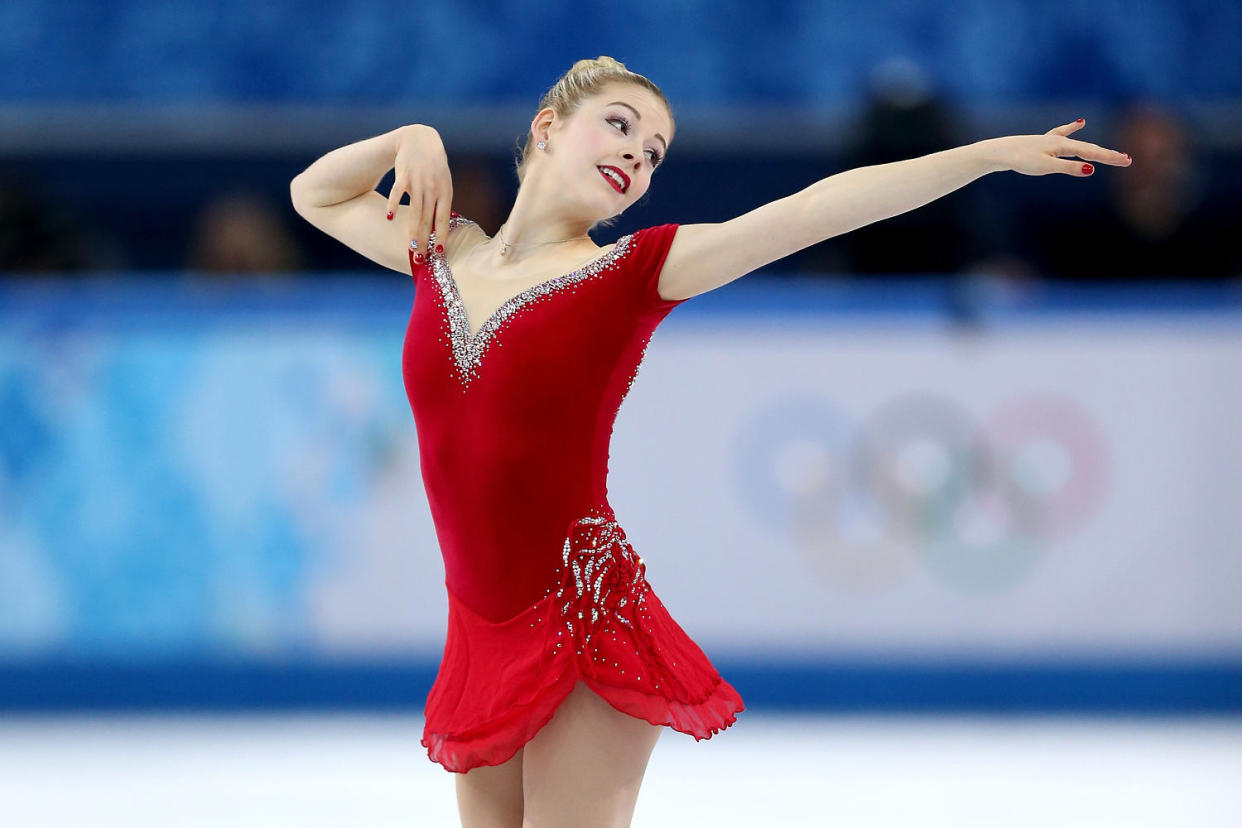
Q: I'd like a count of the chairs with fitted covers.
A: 0